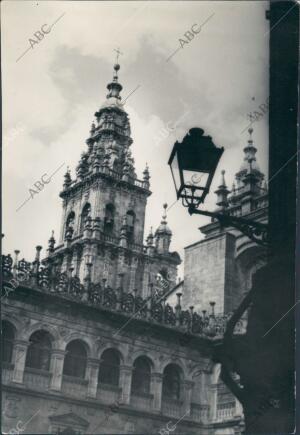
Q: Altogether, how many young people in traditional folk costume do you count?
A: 0